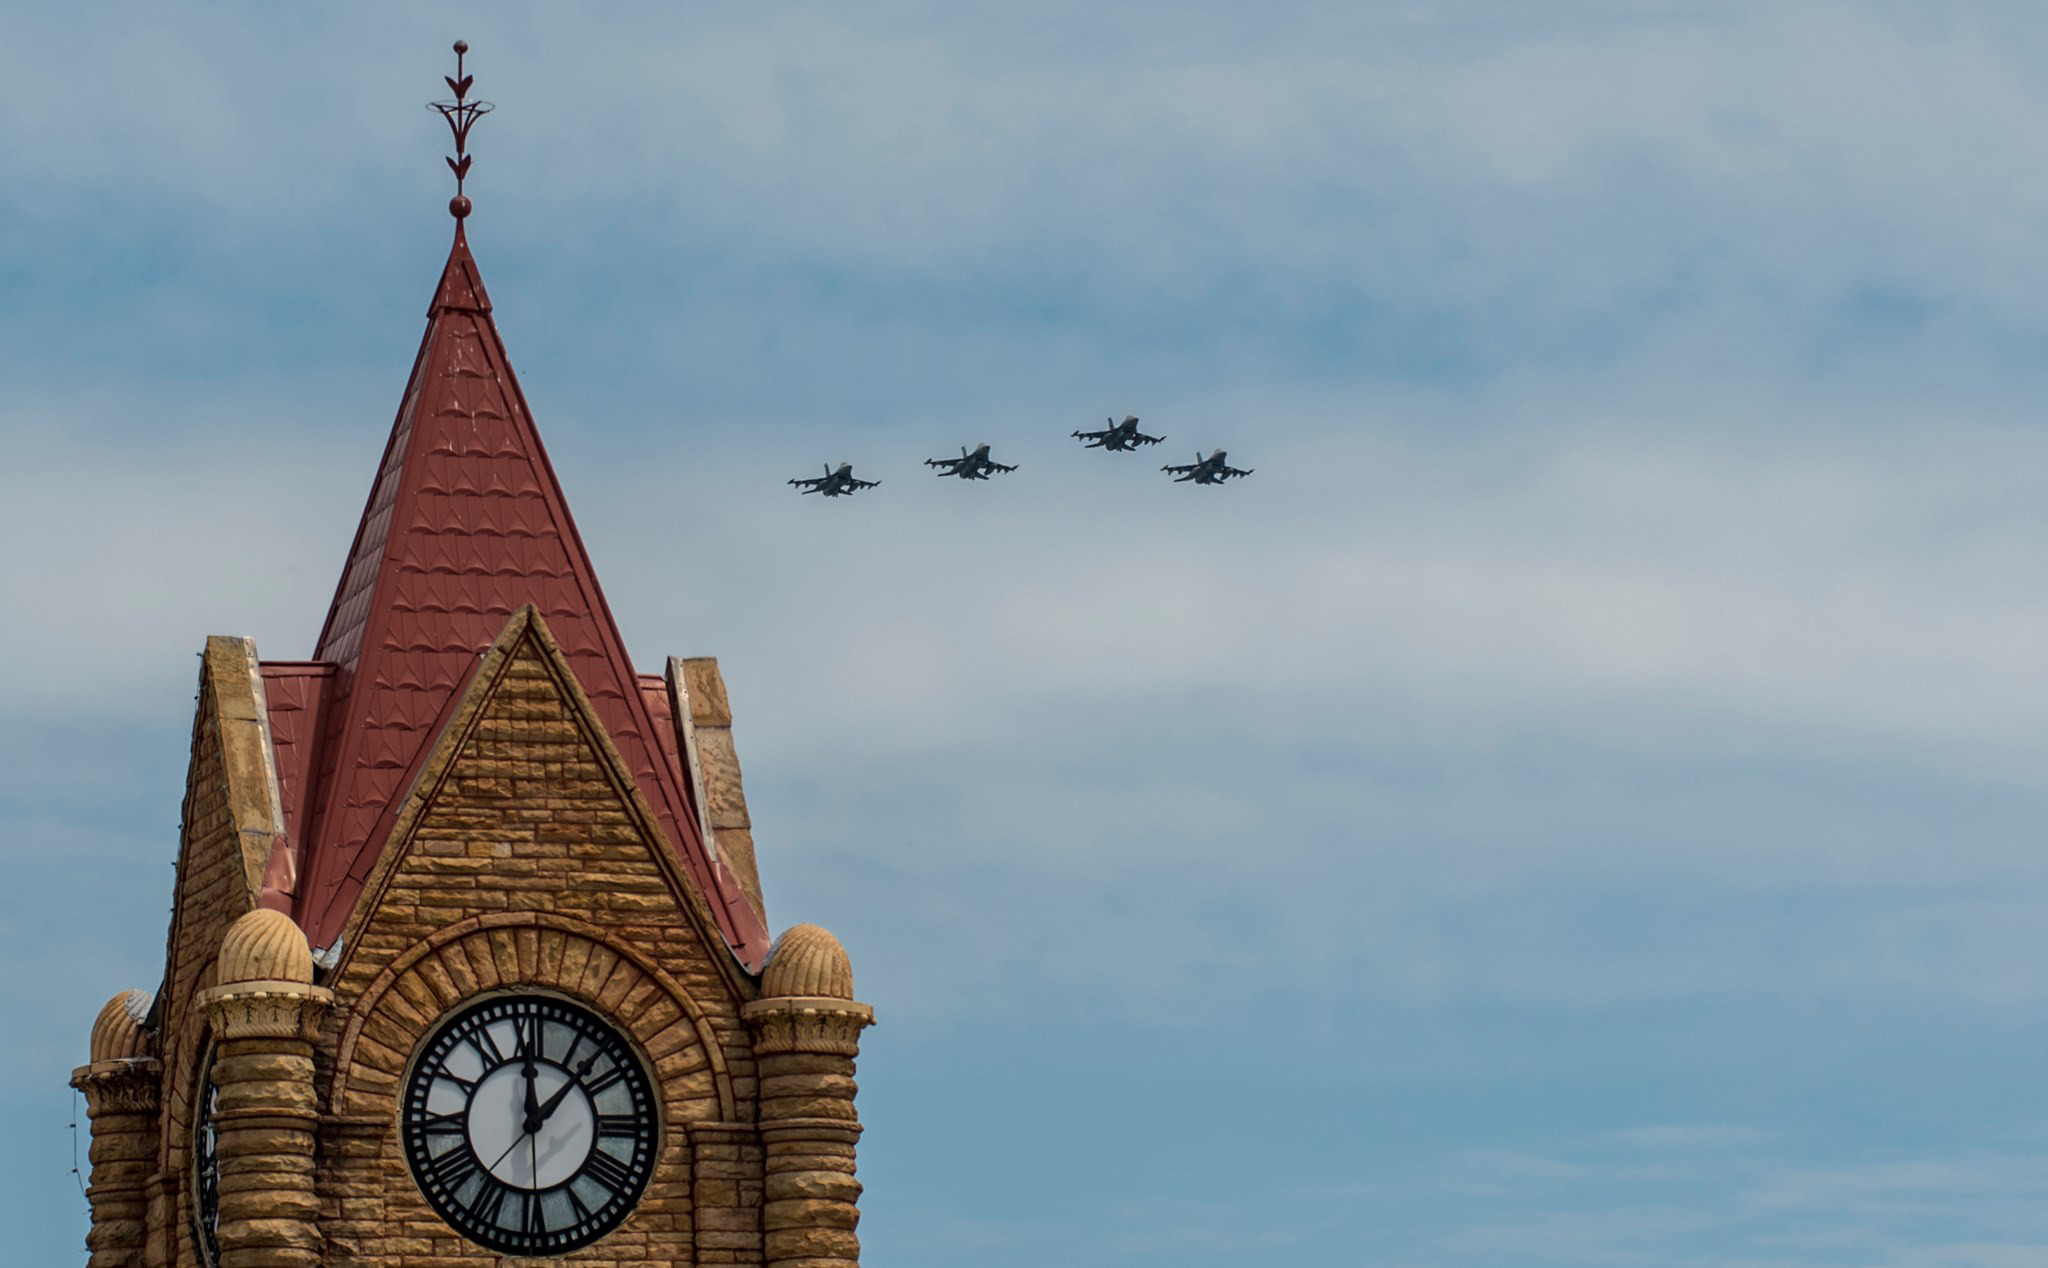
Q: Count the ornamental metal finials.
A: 1